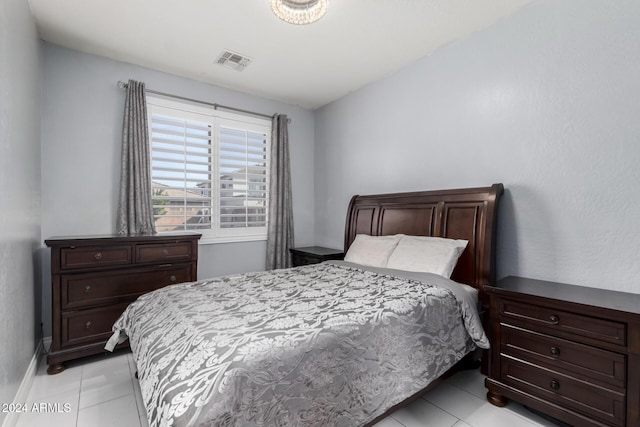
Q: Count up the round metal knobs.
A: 8